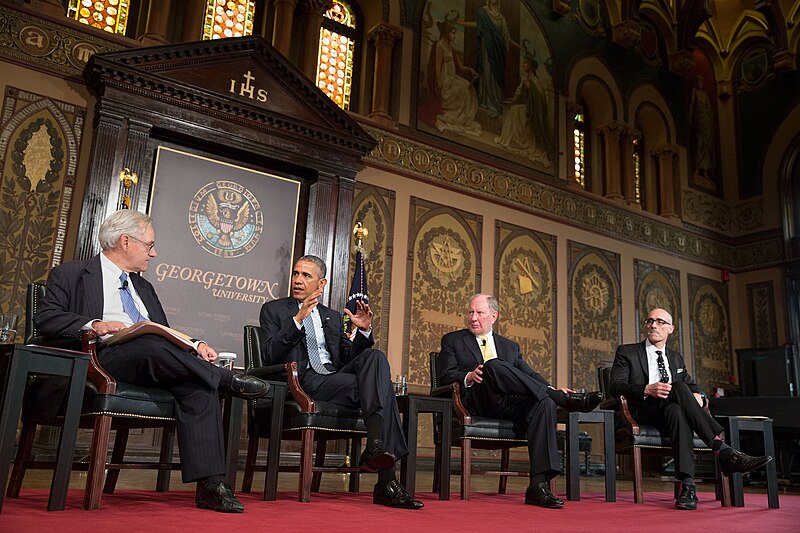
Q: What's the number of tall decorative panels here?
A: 7